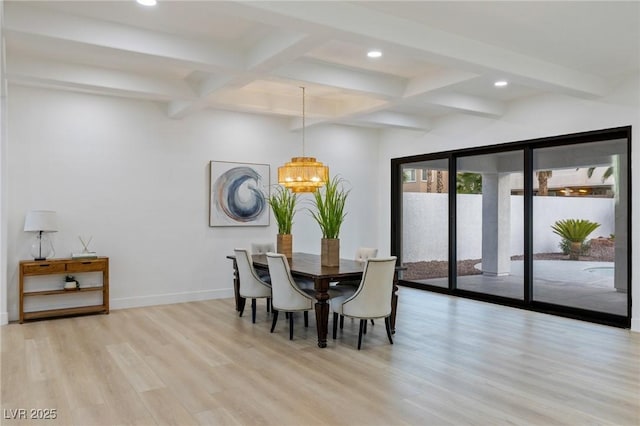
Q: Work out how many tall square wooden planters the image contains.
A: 2